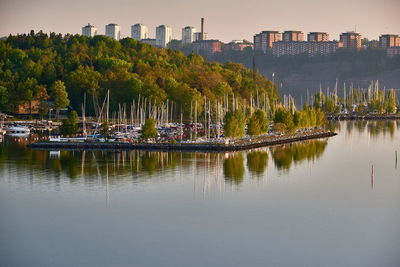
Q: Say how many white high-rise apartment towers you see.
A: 5